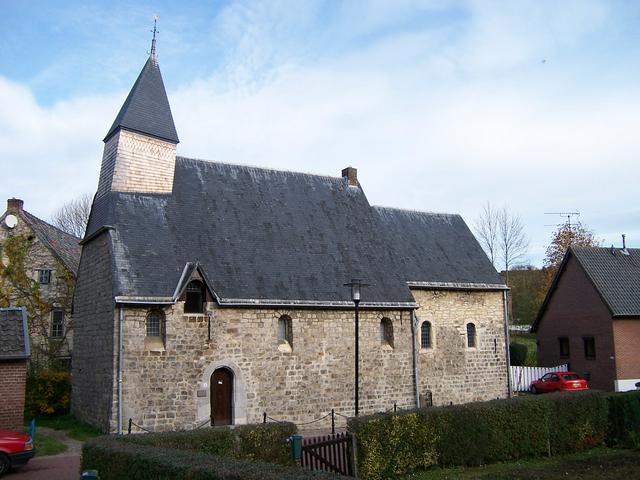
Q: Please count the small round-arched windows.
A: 5